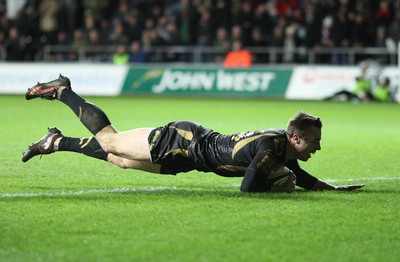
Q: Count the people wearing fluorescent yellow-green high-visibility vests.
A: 3